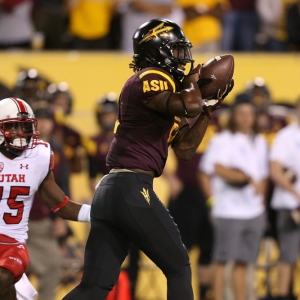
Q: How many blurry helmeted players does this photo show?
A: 4